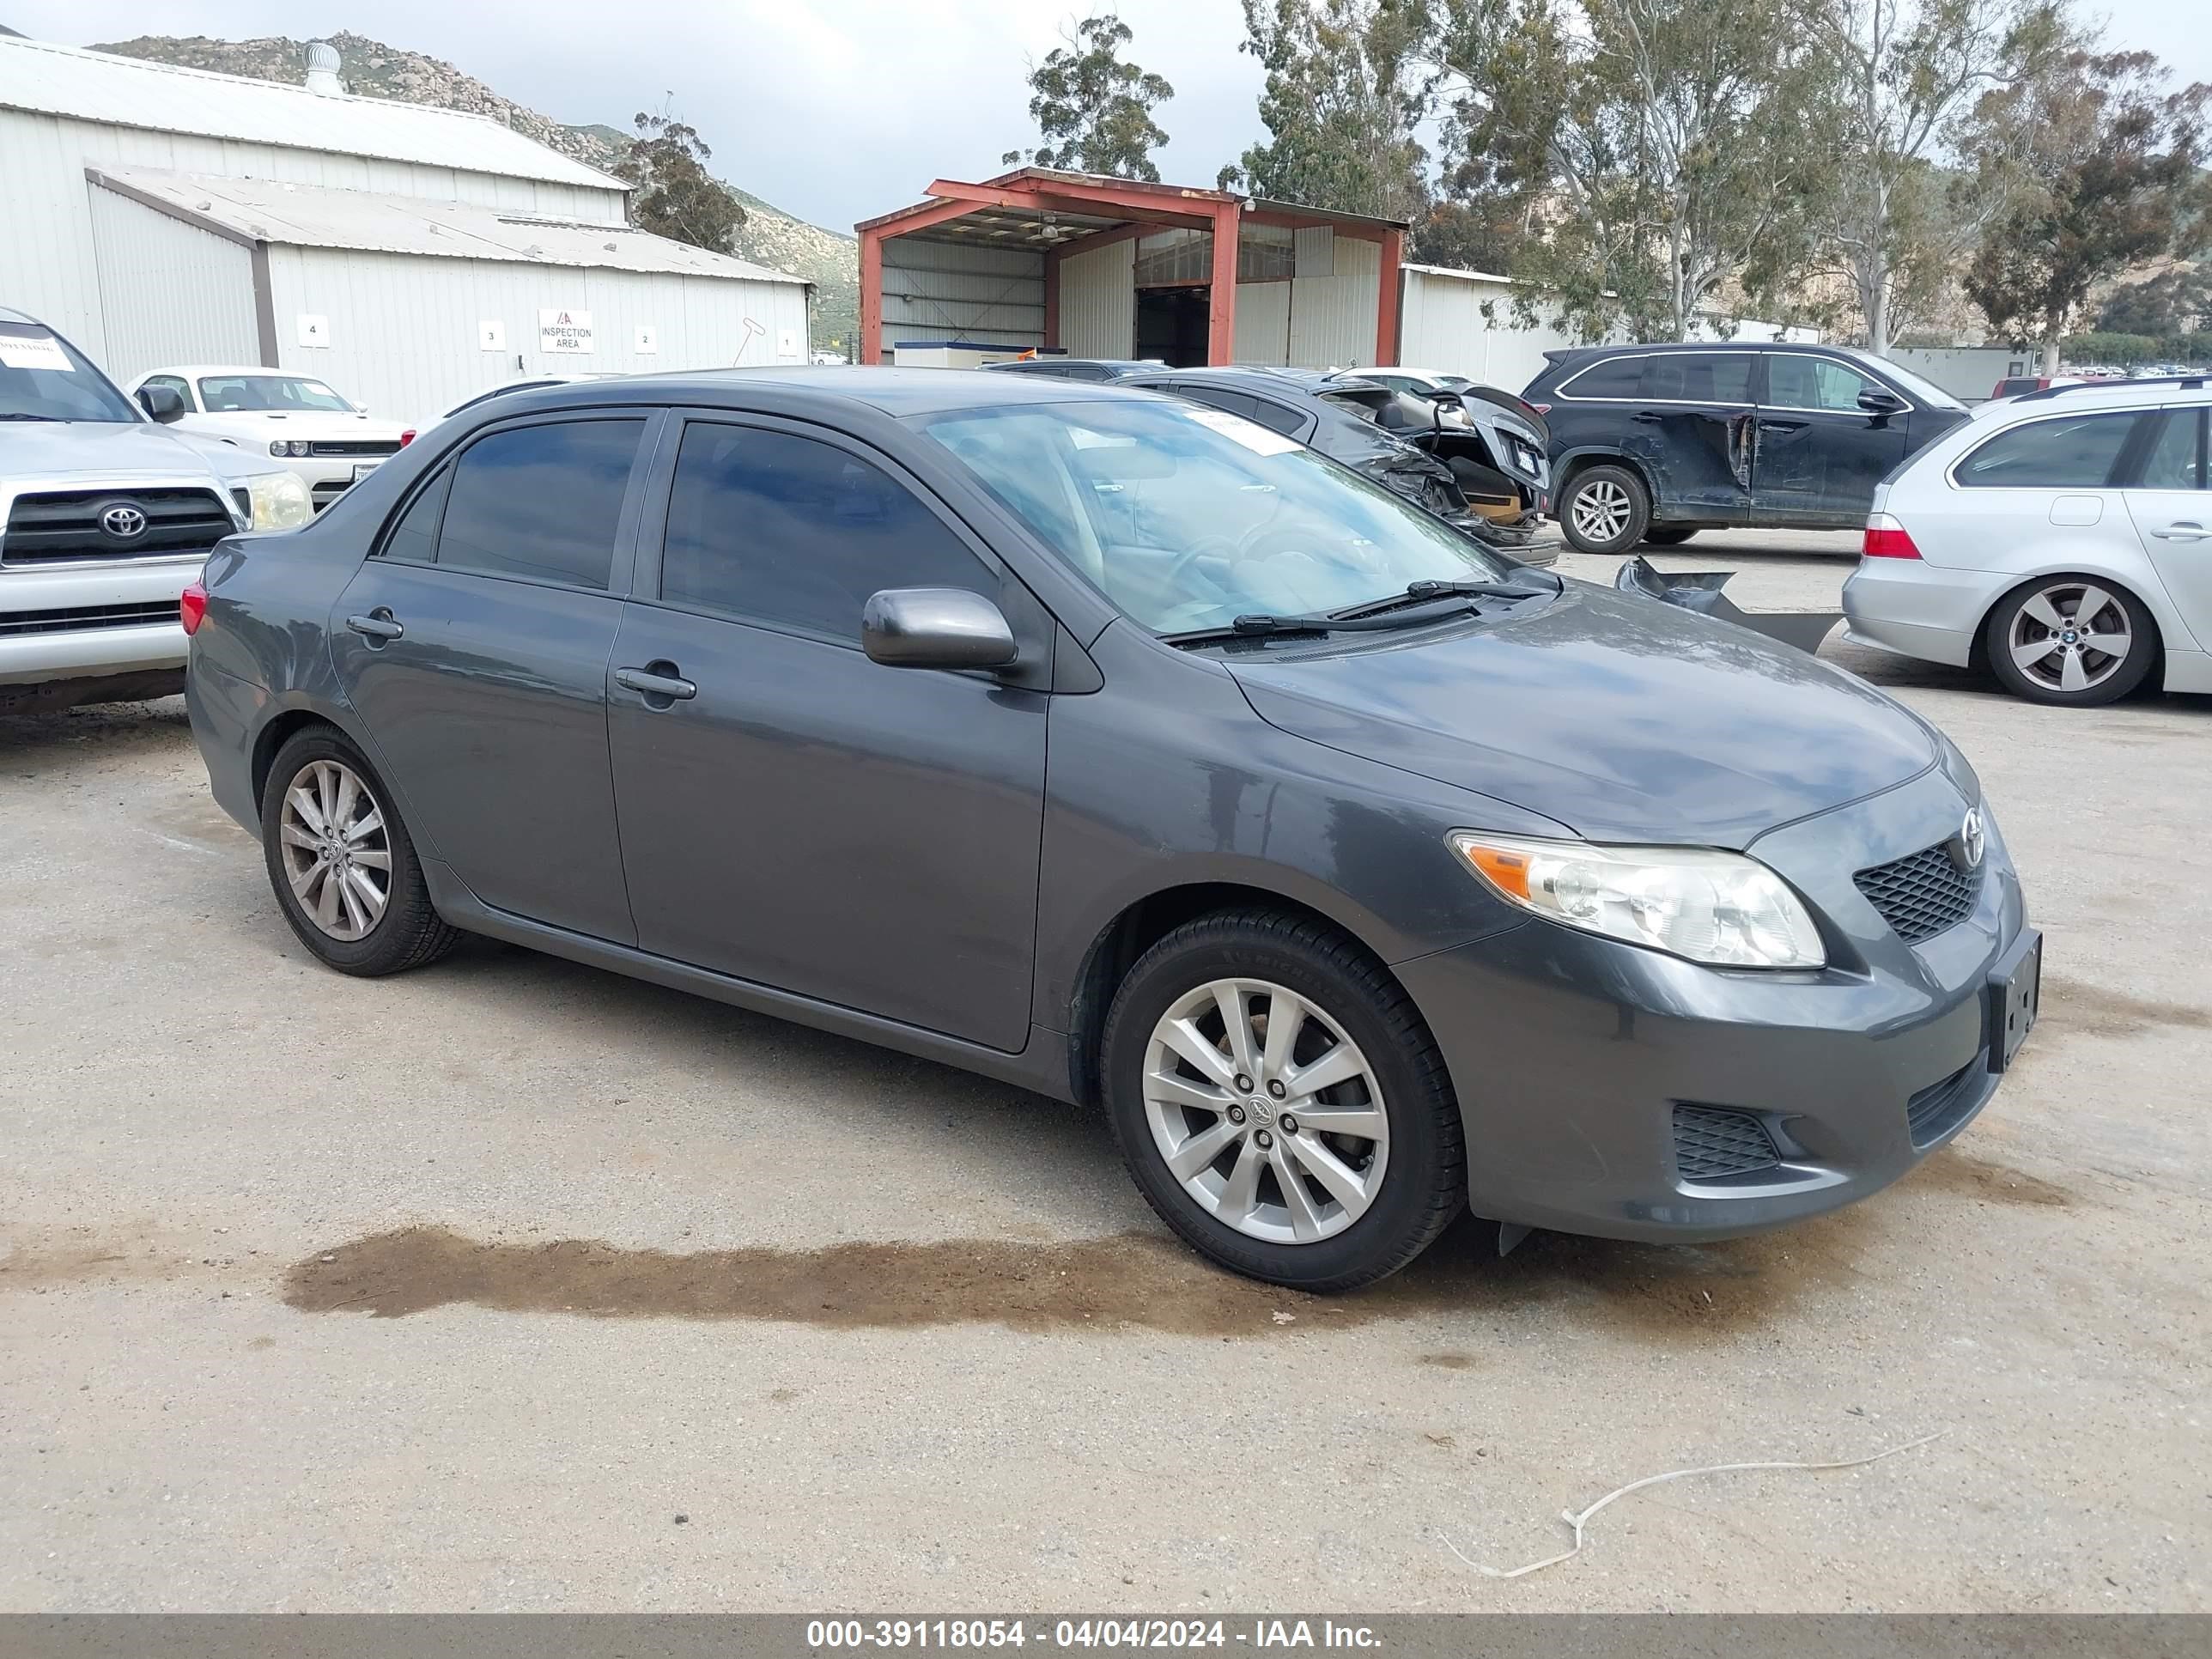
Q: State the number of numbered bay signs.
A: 4